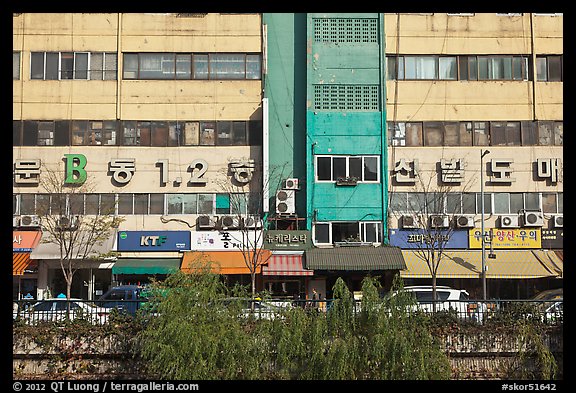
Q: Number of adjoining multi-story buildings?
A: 3